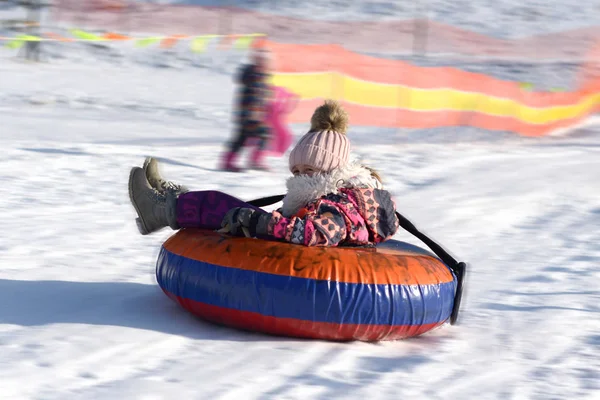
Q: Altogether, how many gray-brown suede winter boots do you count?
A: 2